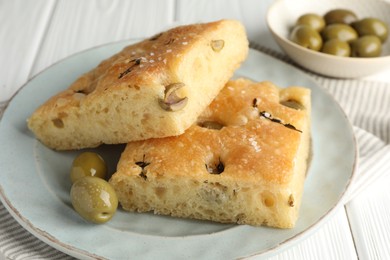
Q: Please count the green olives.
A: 9